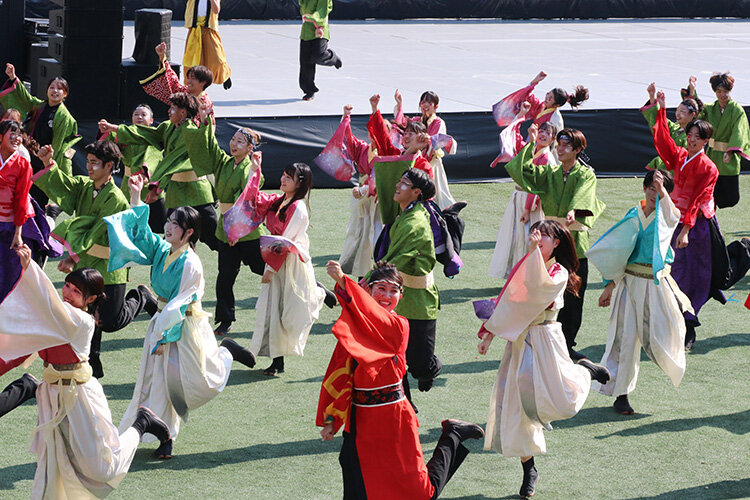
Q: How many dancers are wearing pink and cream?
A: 7